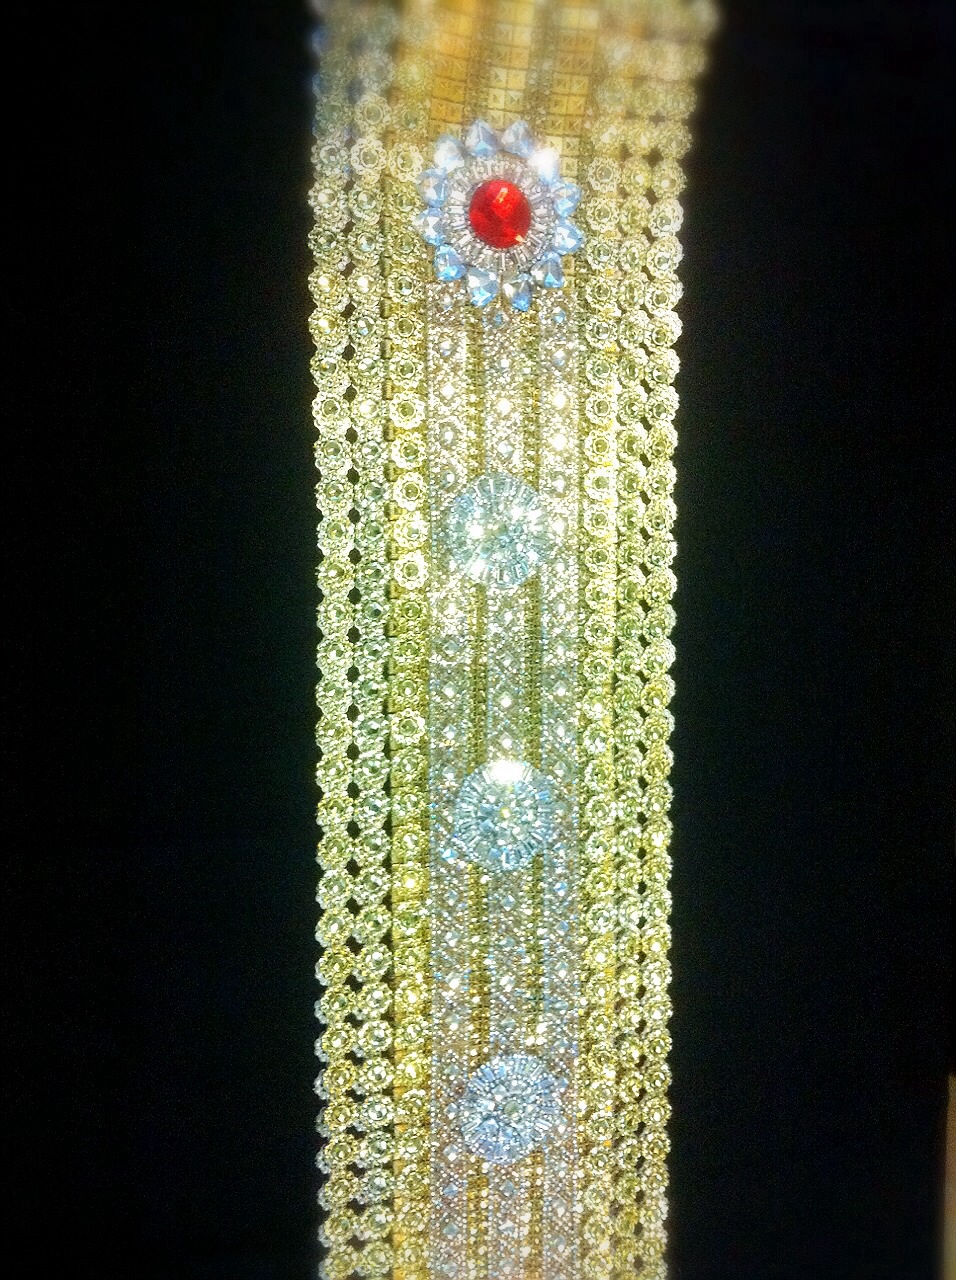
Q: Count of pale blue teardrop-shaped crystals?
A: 12